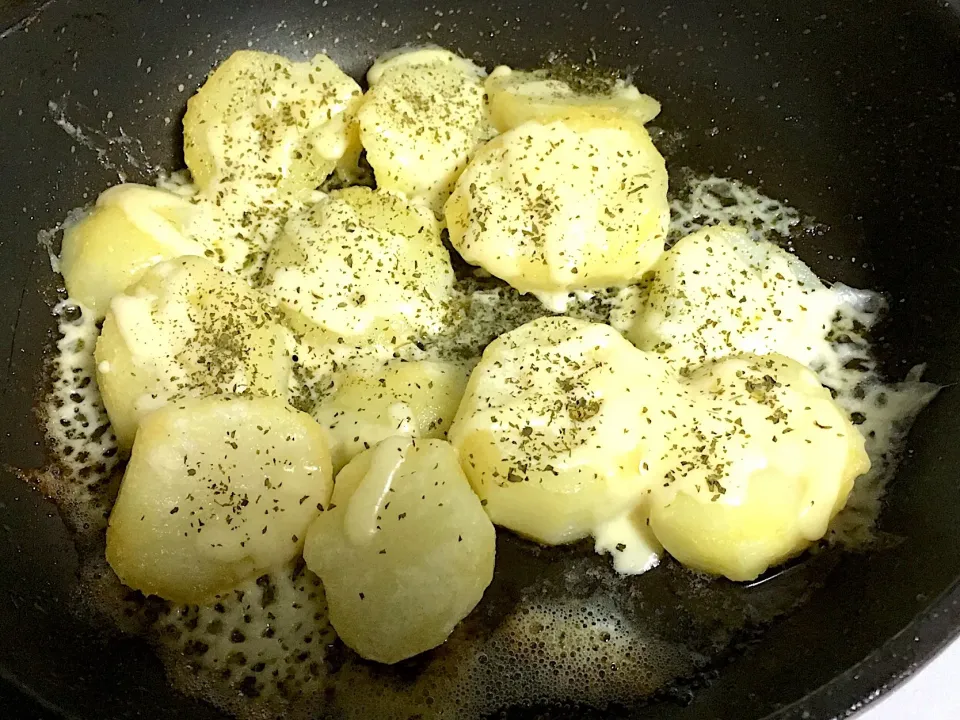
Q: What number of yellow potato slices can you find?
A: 13